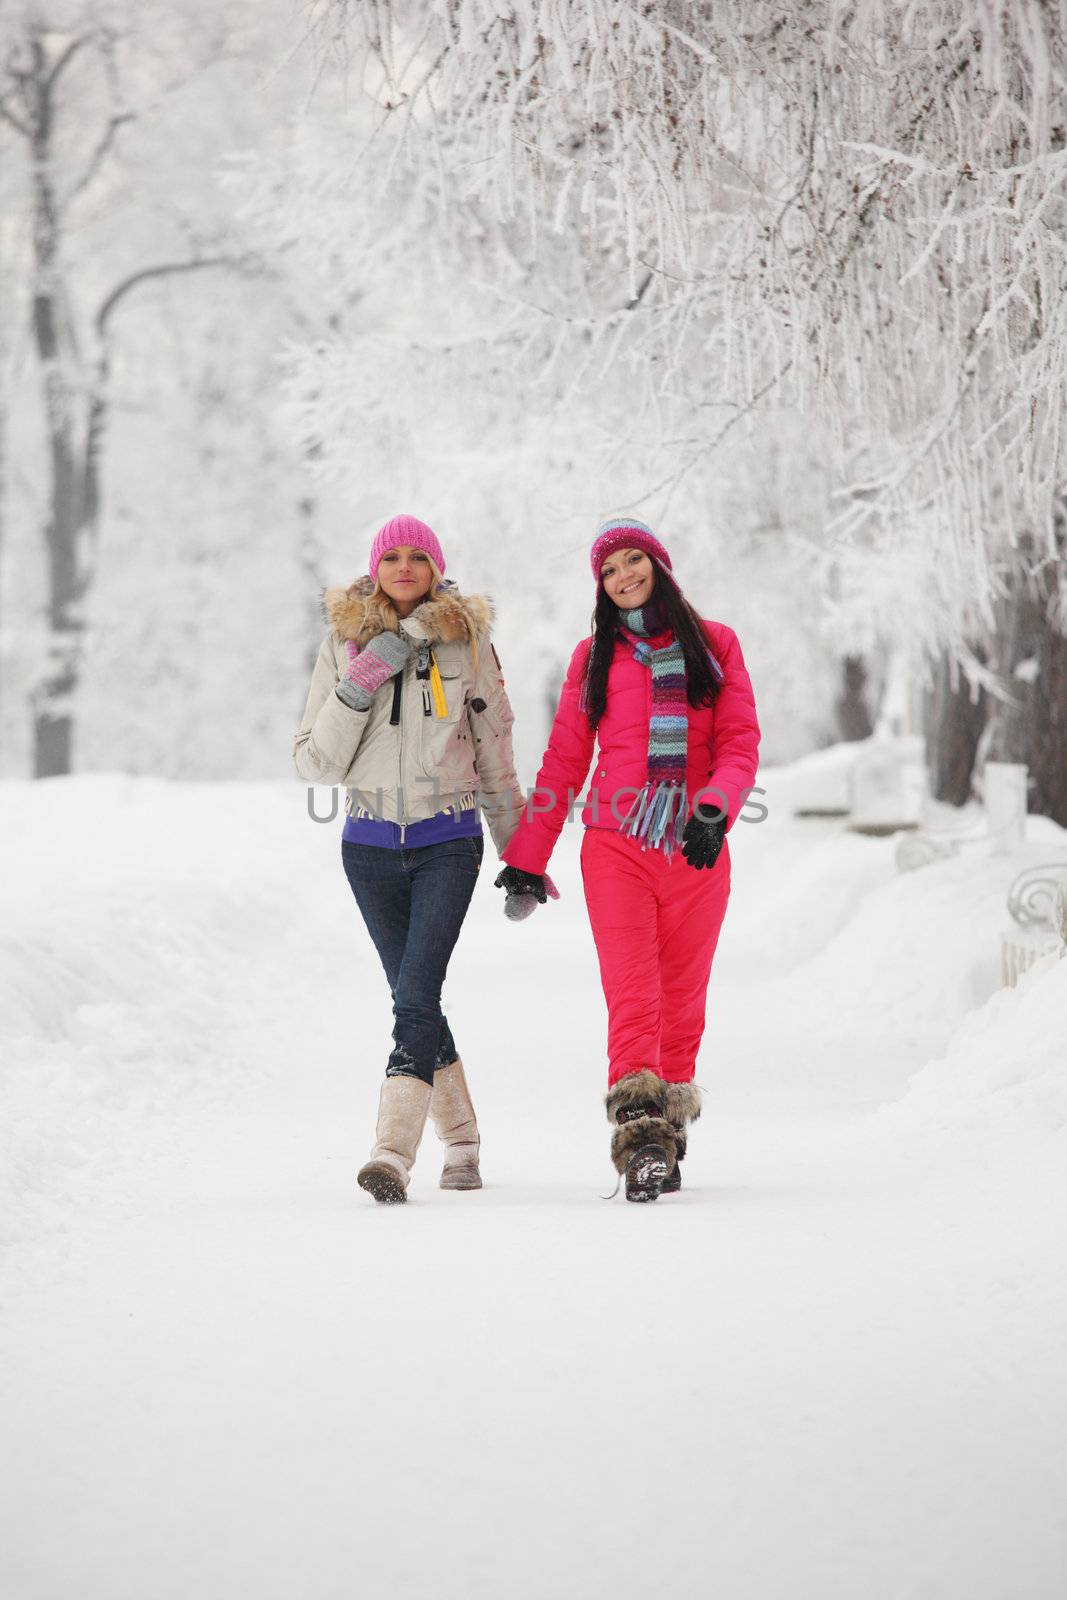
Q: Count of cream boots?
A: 2